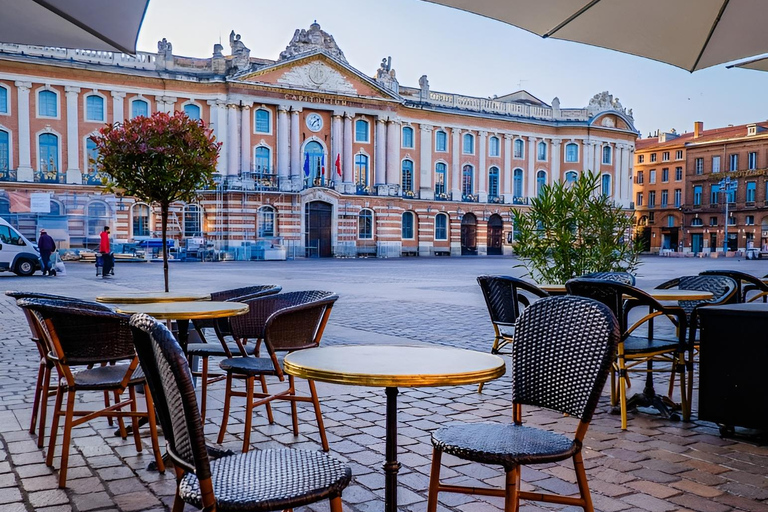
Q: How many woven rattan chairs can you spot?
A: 11